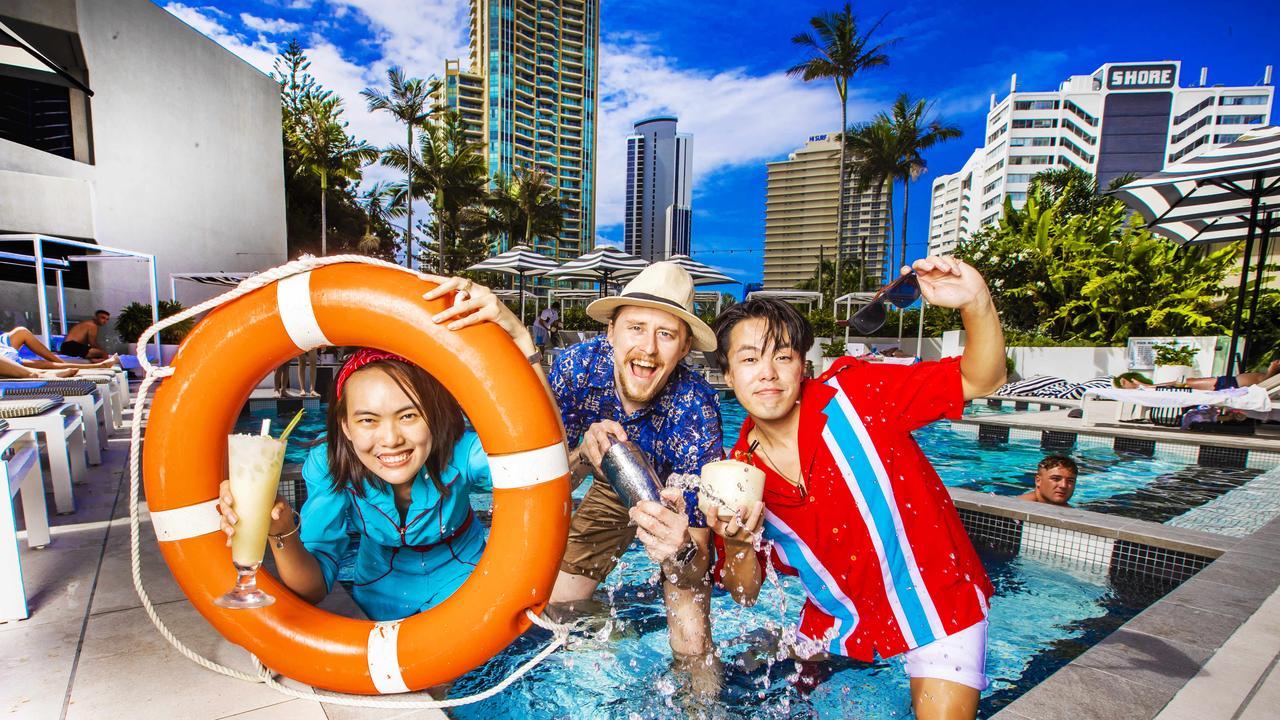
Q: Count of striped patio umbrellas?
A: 5